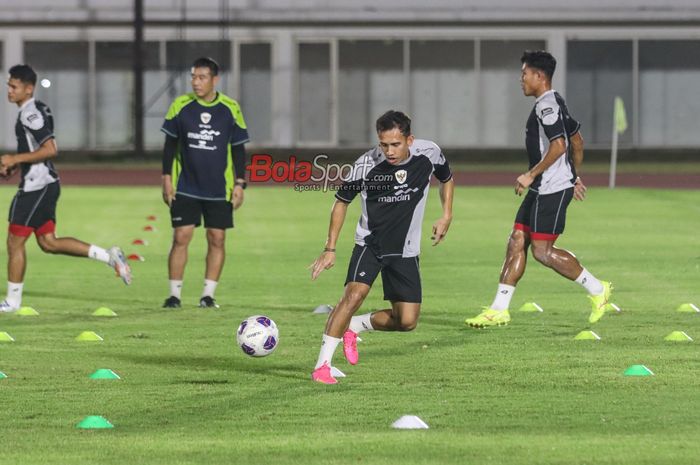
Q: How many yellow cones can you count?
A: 9